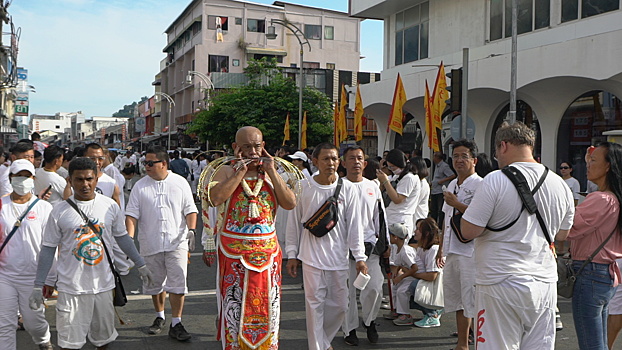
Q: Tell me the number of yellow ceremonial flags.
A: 8